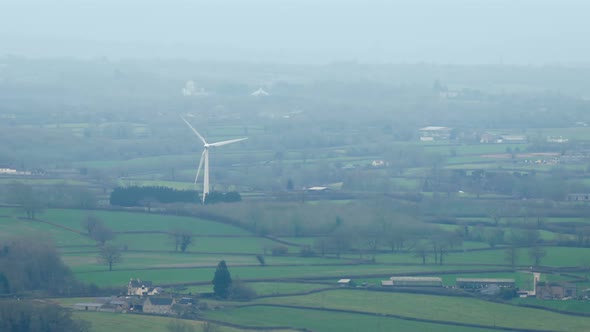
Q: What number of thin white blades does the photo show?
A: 3